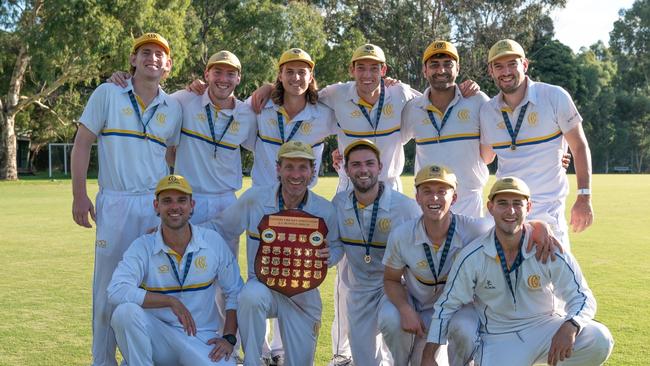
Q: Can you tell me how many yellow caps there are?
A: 11